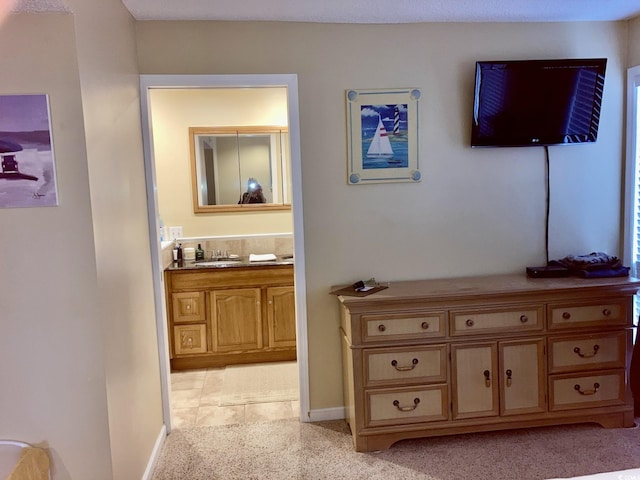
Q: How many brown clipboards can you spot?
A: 1